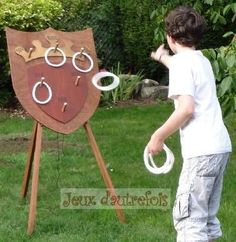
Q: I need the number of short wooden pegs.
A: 6